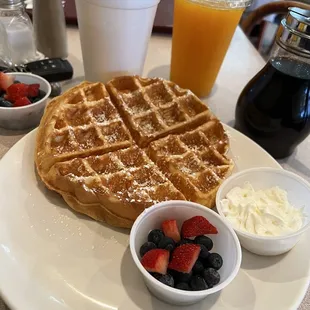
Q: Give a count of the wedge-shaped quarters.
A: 4